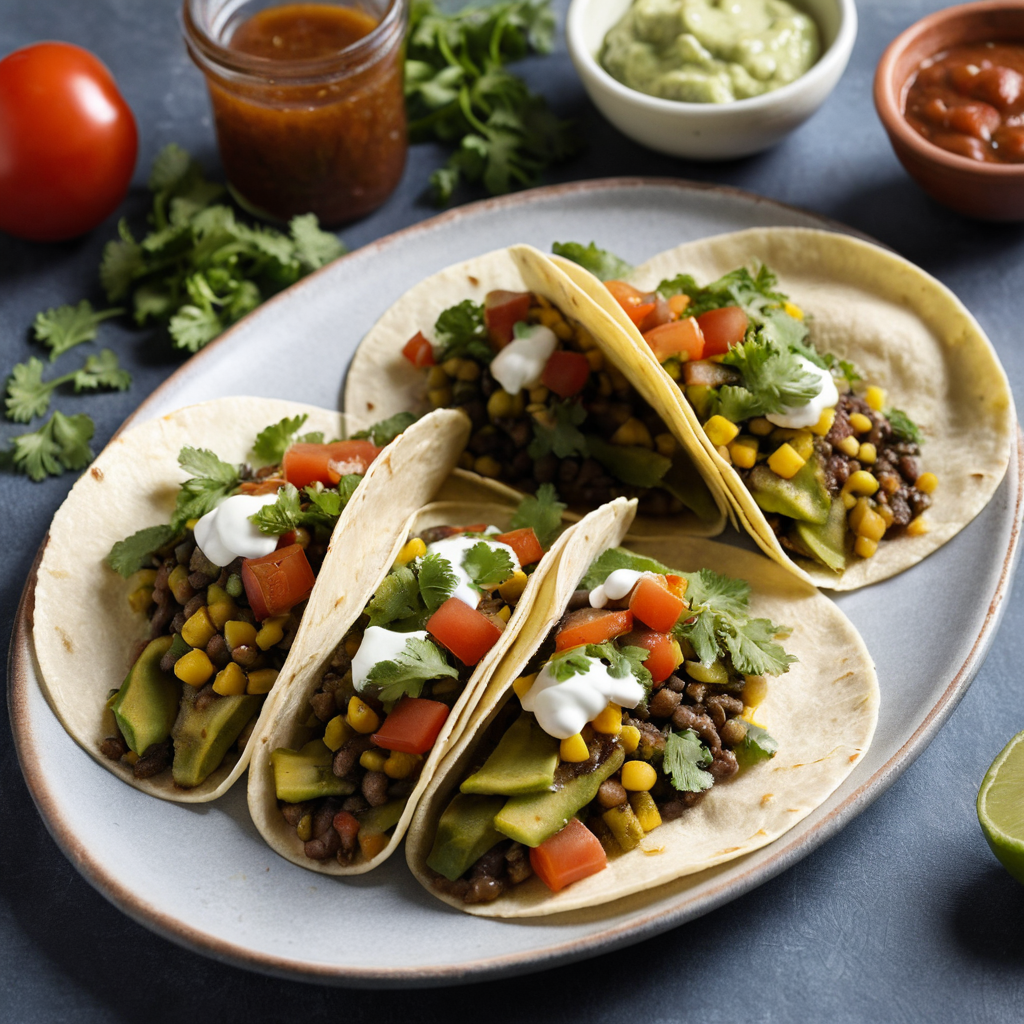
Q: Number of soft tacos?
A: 5